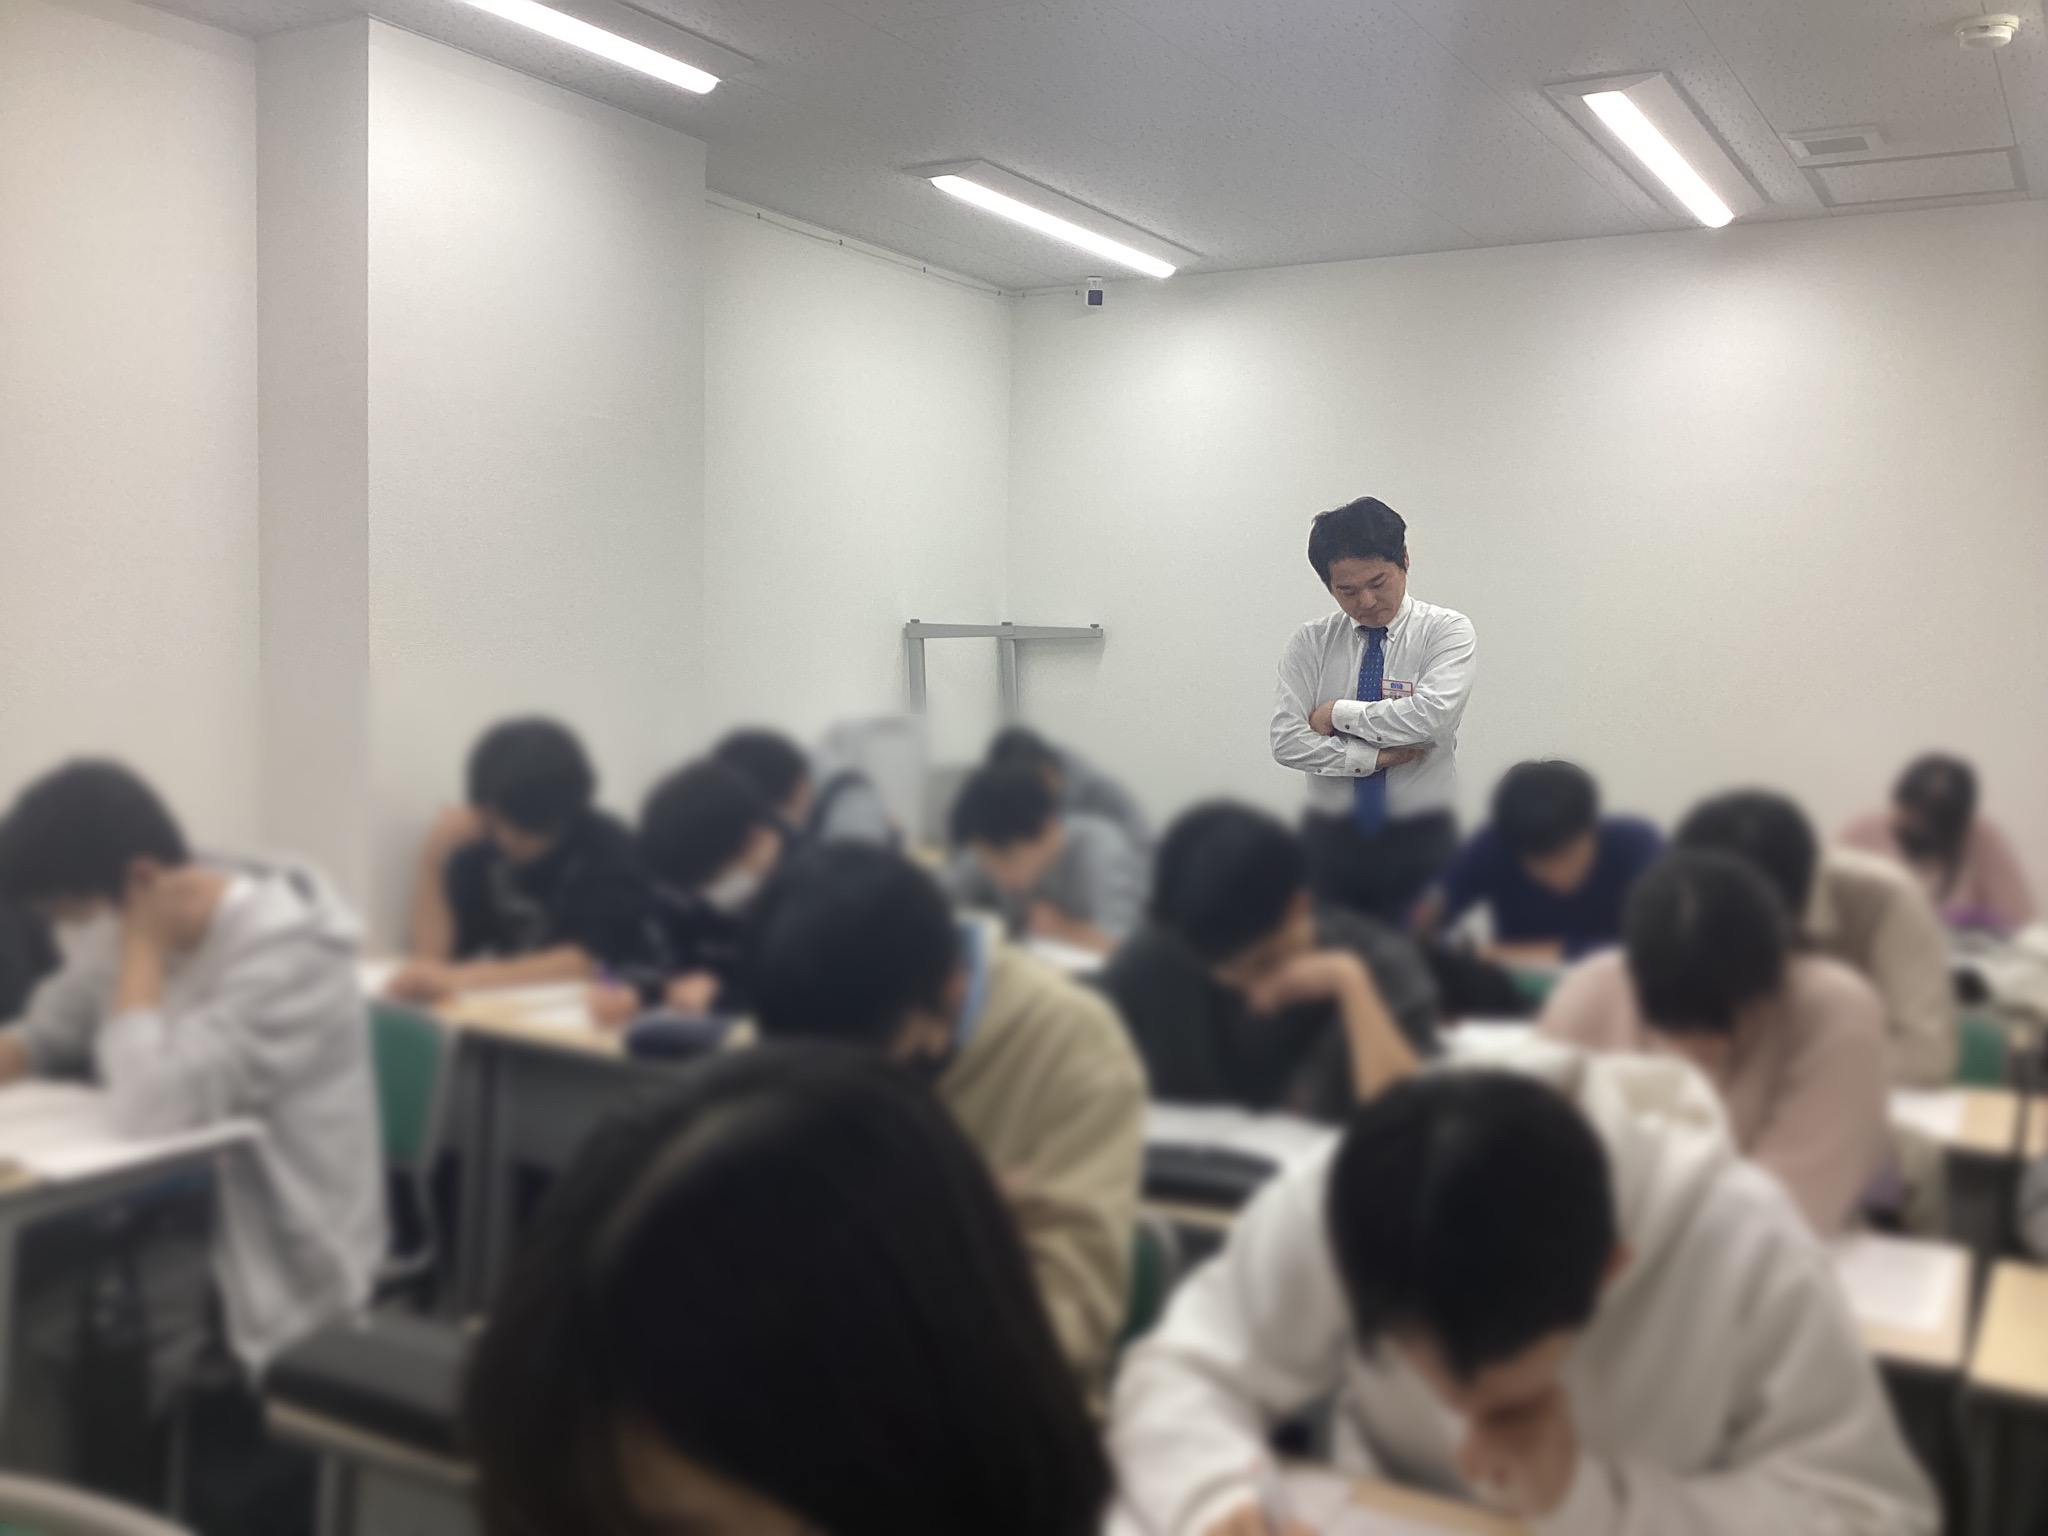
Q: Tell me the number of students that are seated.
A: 14